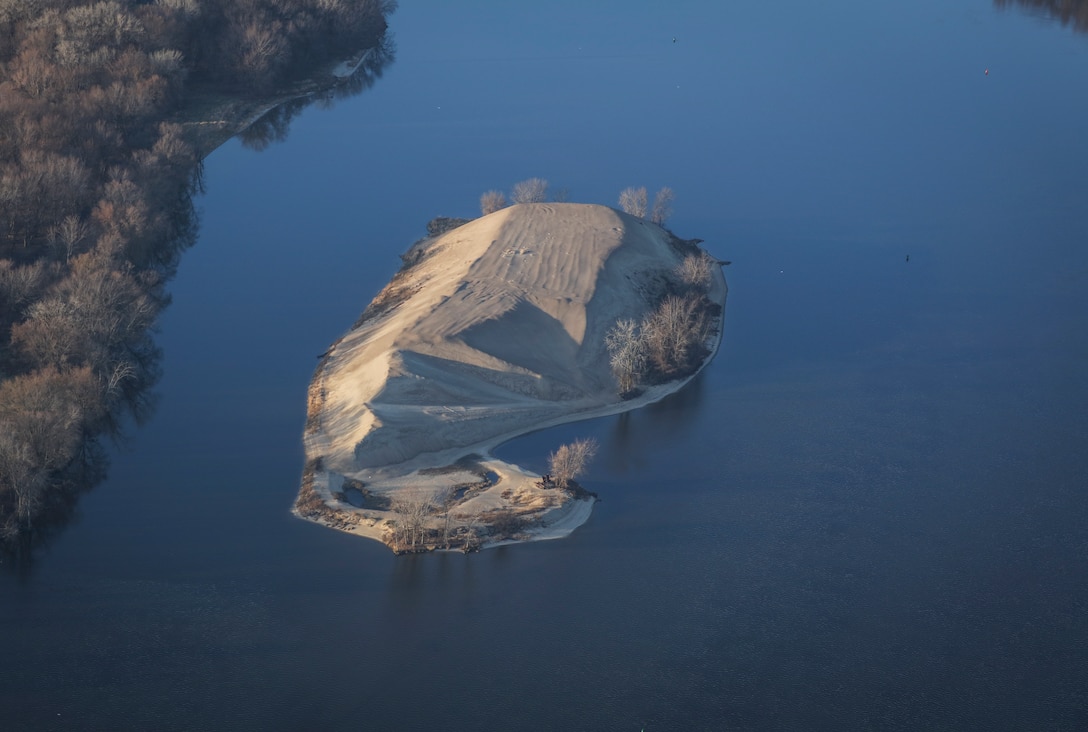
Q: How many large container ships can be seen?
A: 0